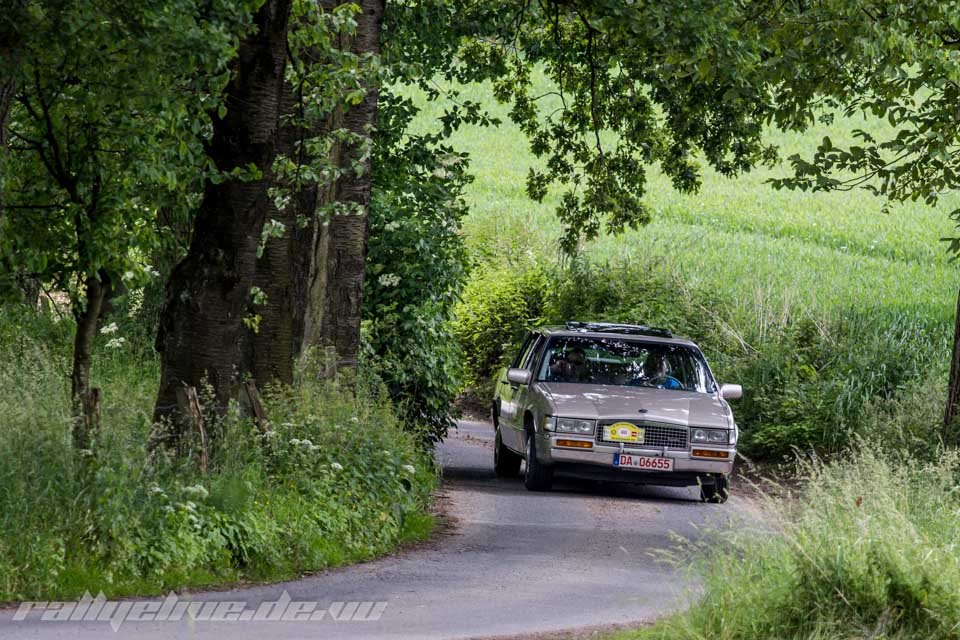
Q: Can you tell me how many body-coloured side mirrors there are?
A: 2